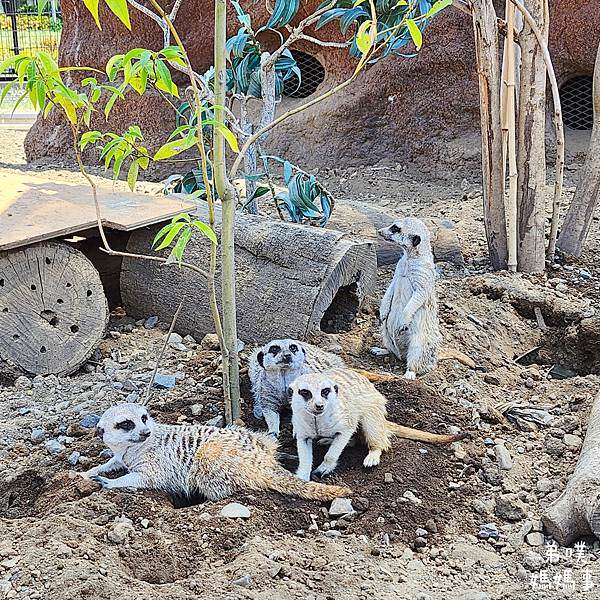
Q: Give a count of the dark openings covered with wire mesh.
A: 2